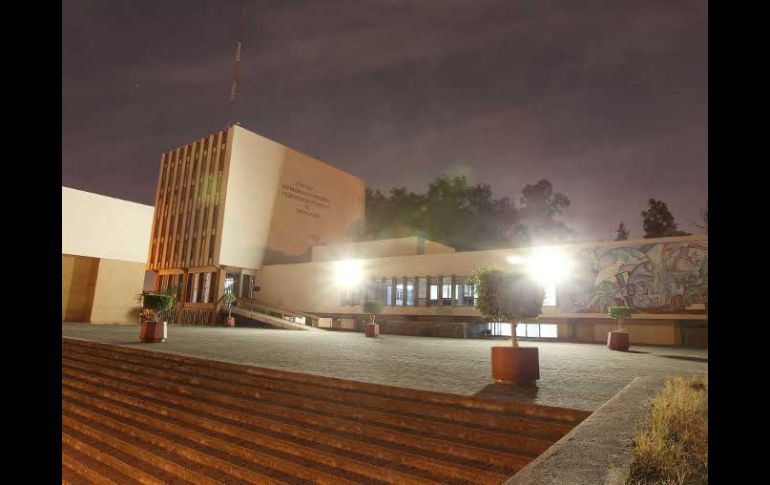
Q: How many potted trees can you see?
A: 5